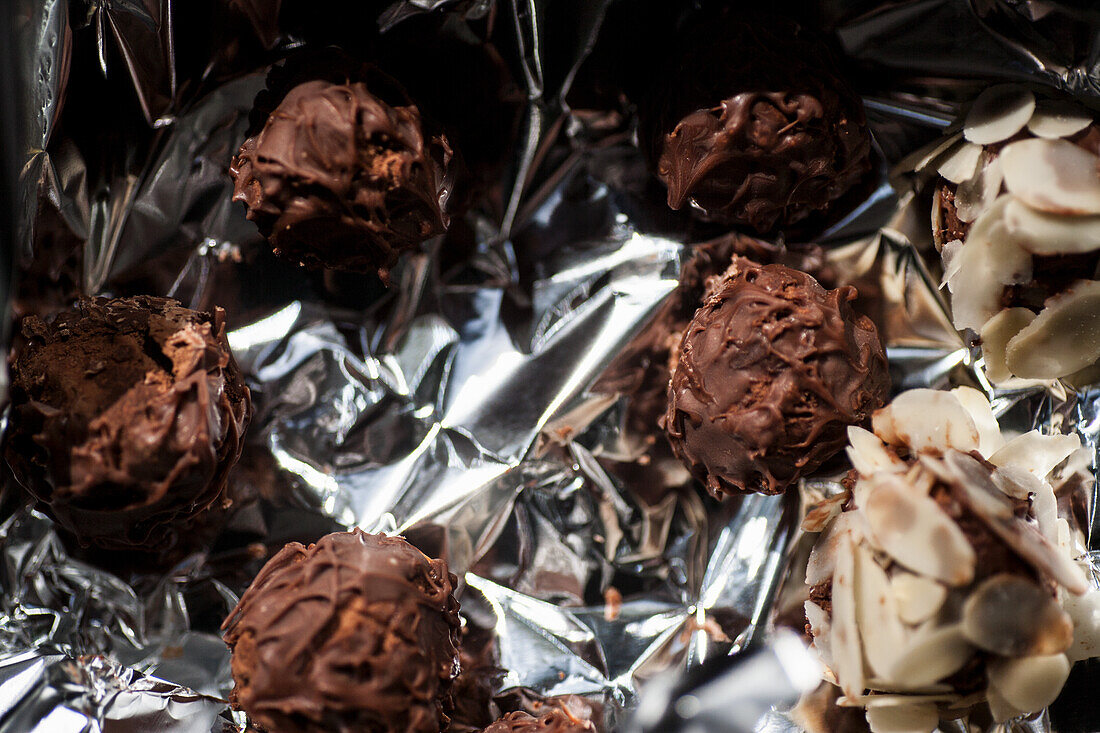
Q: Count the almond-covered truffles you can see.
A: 2